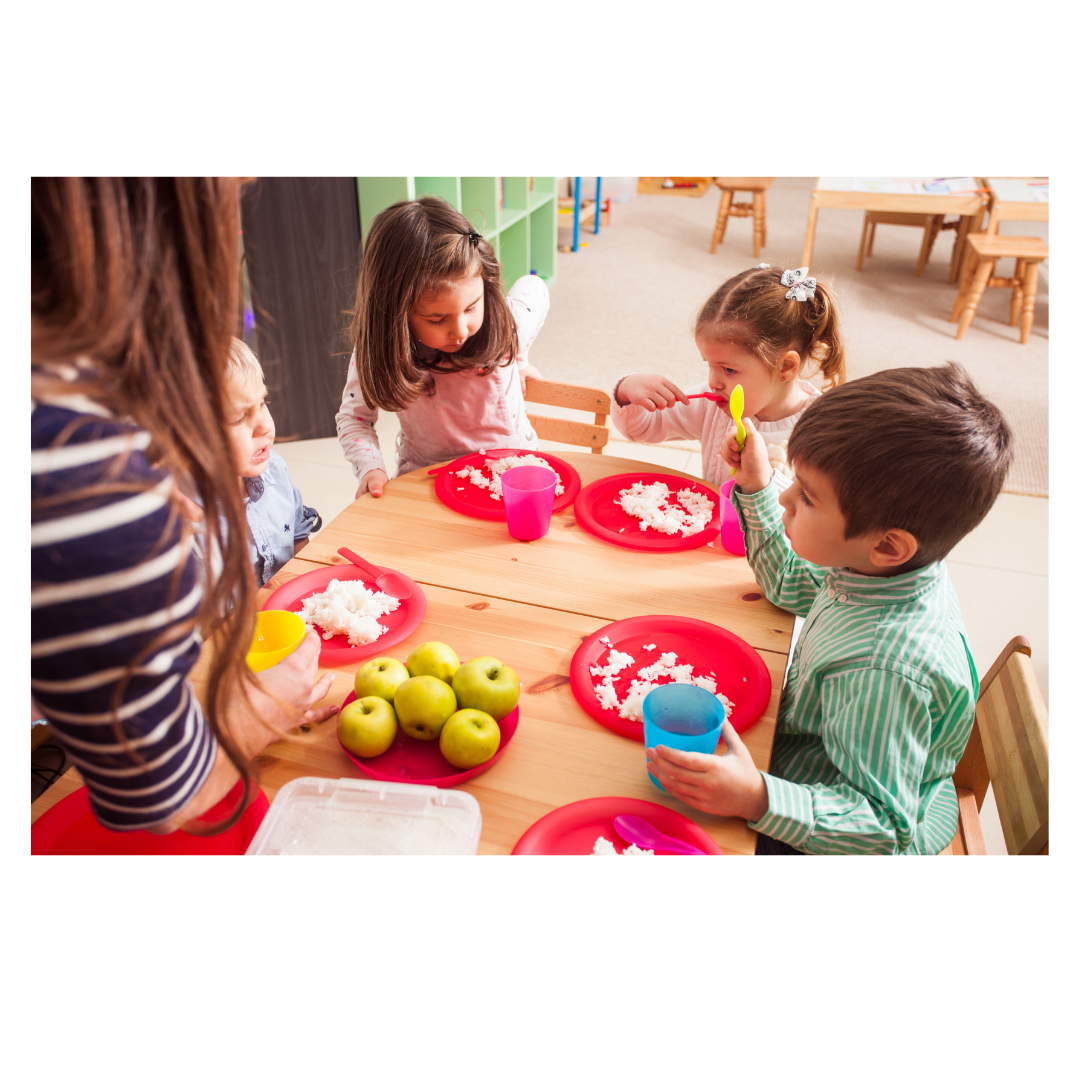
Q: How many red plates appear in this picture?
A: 7